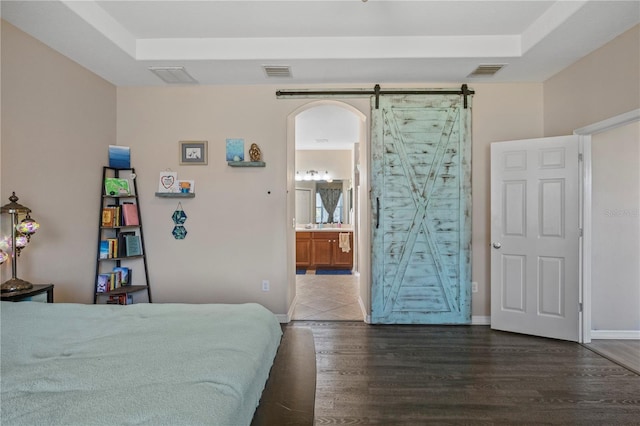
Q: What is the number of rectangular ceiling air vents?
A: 3